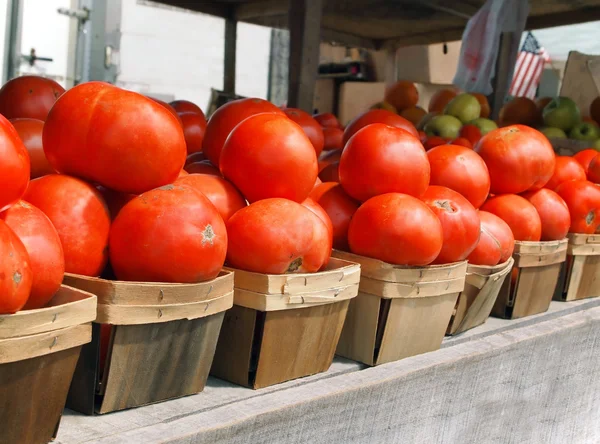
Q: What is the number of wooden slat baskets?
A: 7